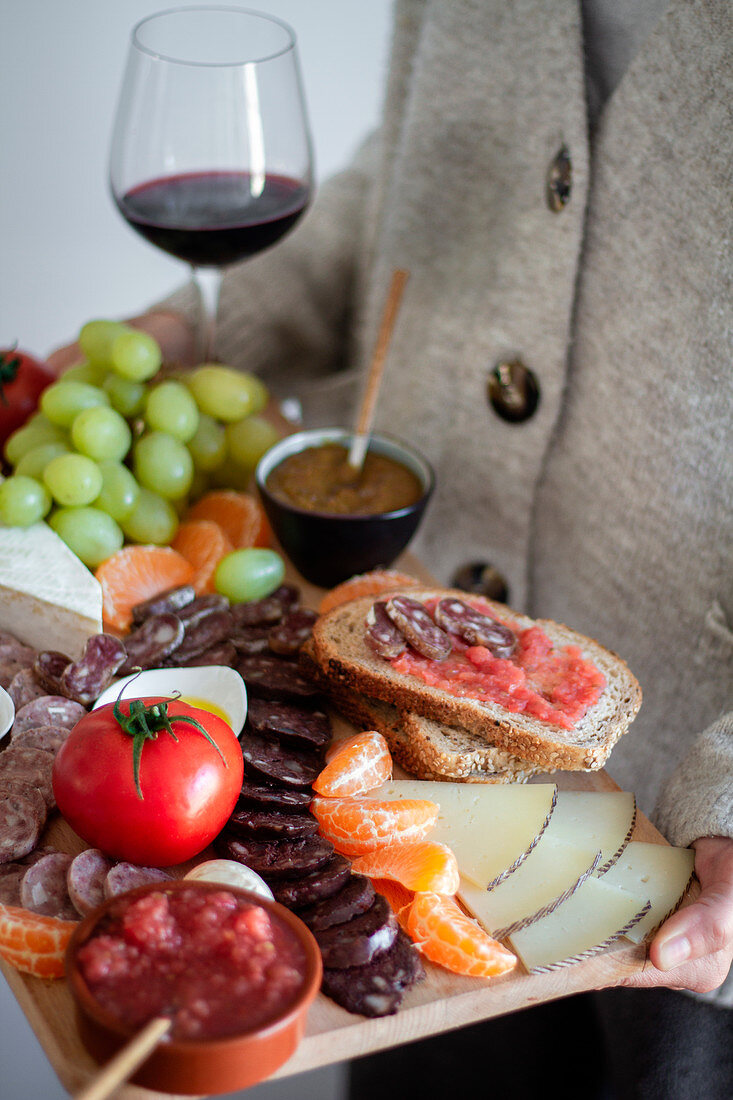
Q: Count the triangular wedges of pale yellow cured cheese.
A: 5